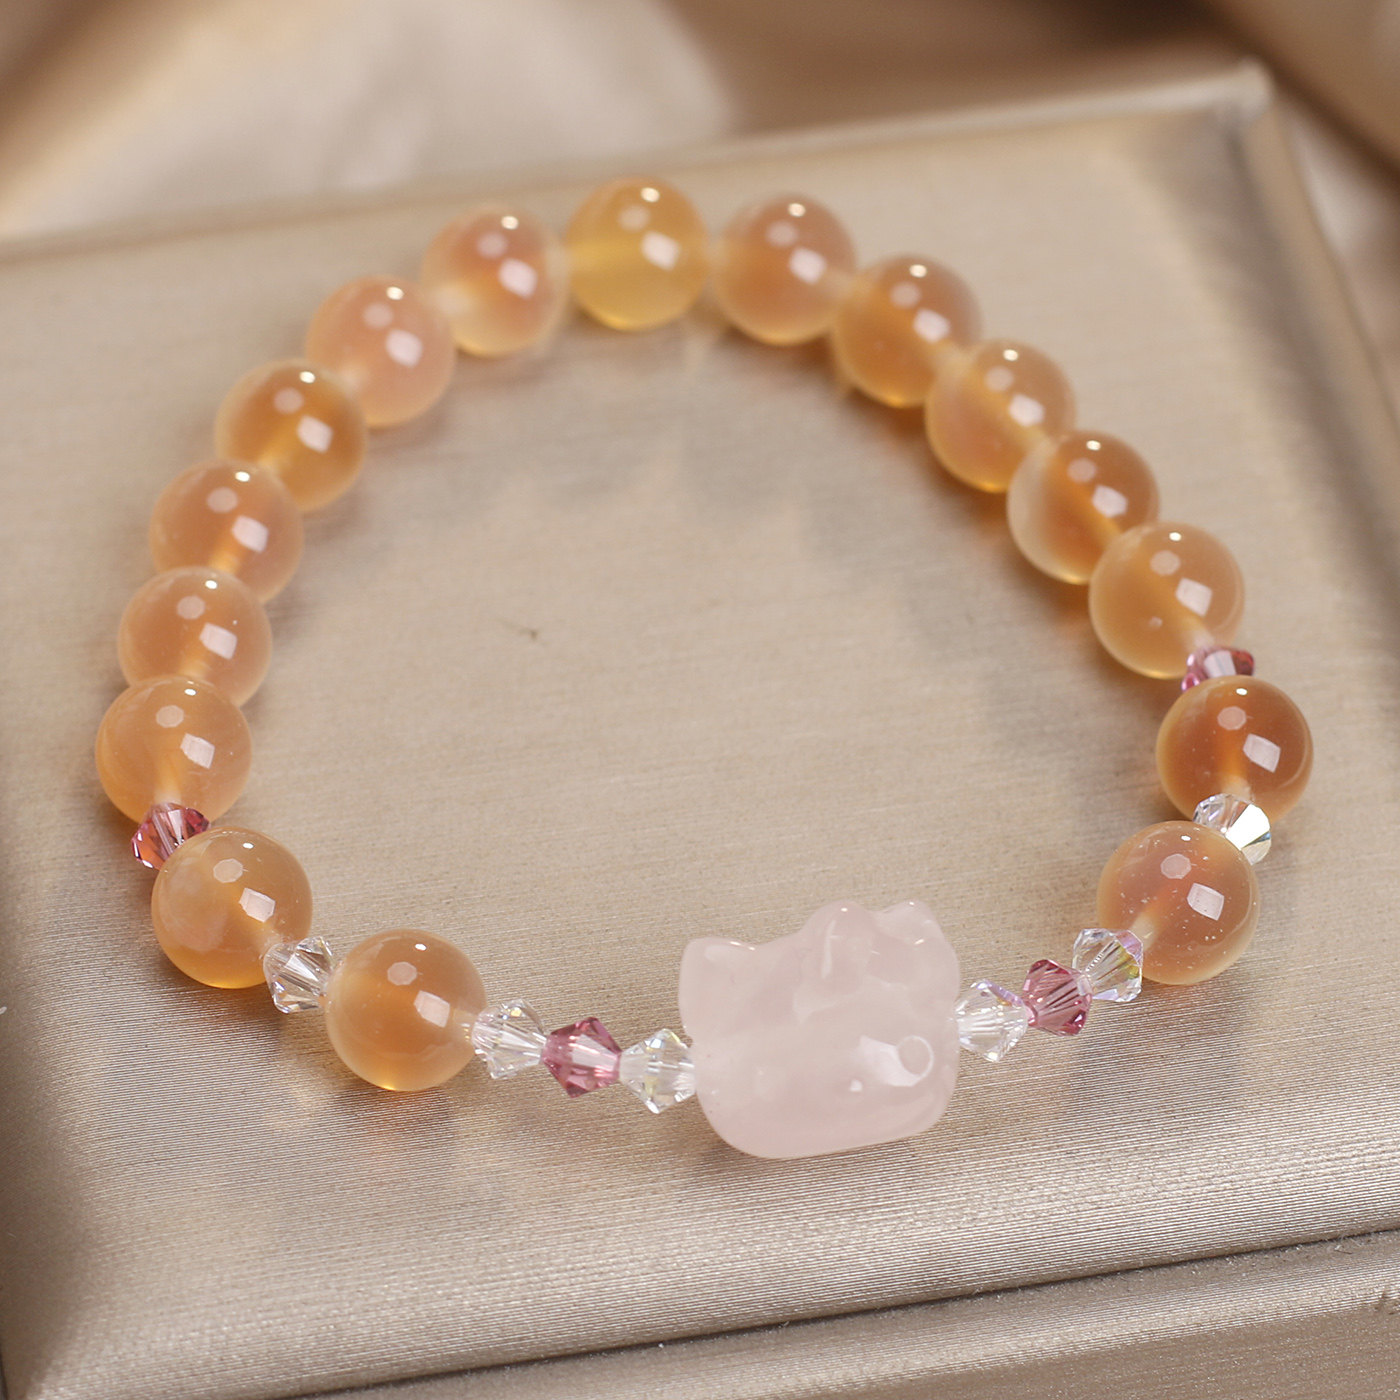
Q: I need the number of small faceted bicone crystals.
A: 10